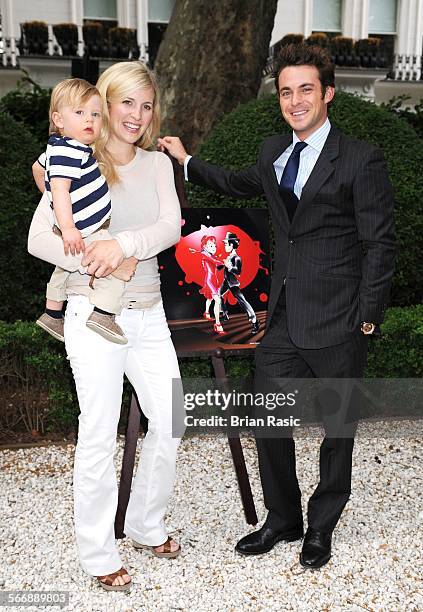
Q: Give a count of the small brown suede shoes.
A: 2